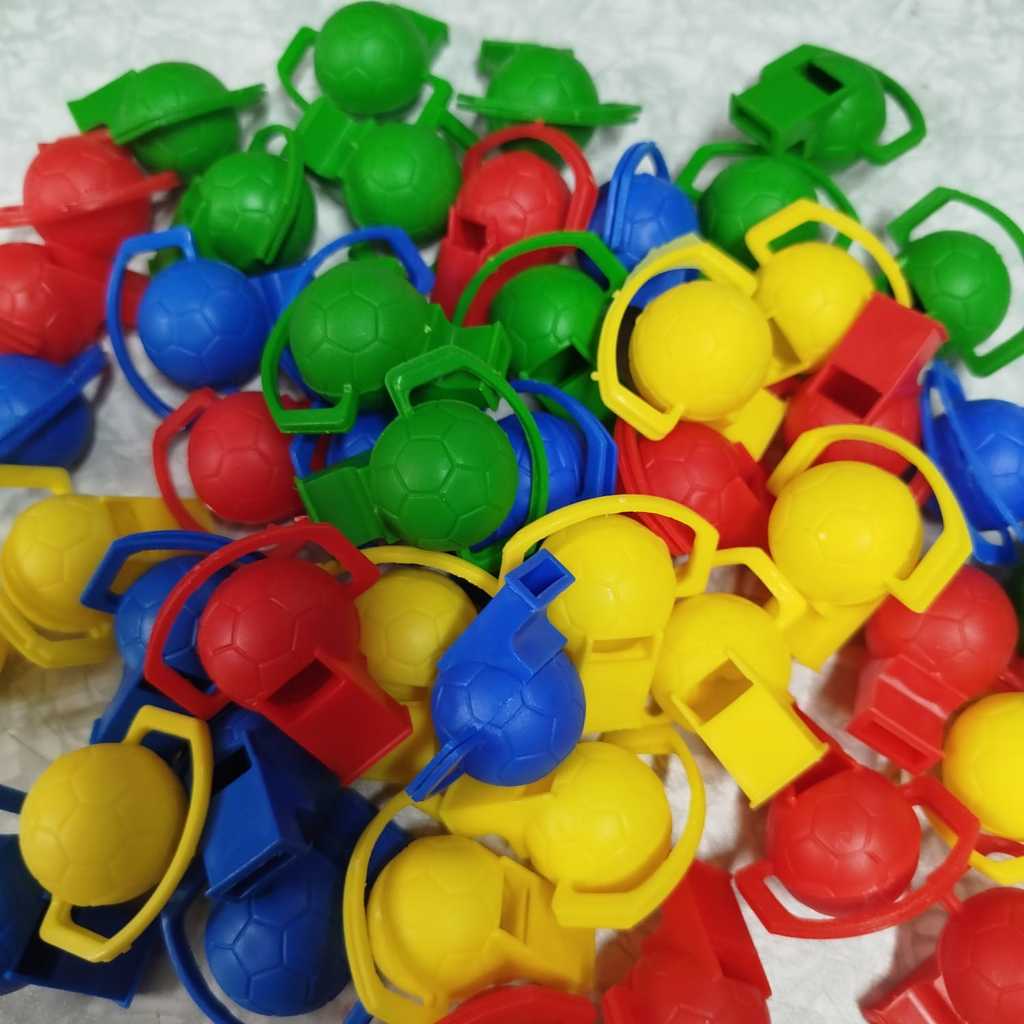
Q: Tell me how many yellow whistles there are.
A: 11